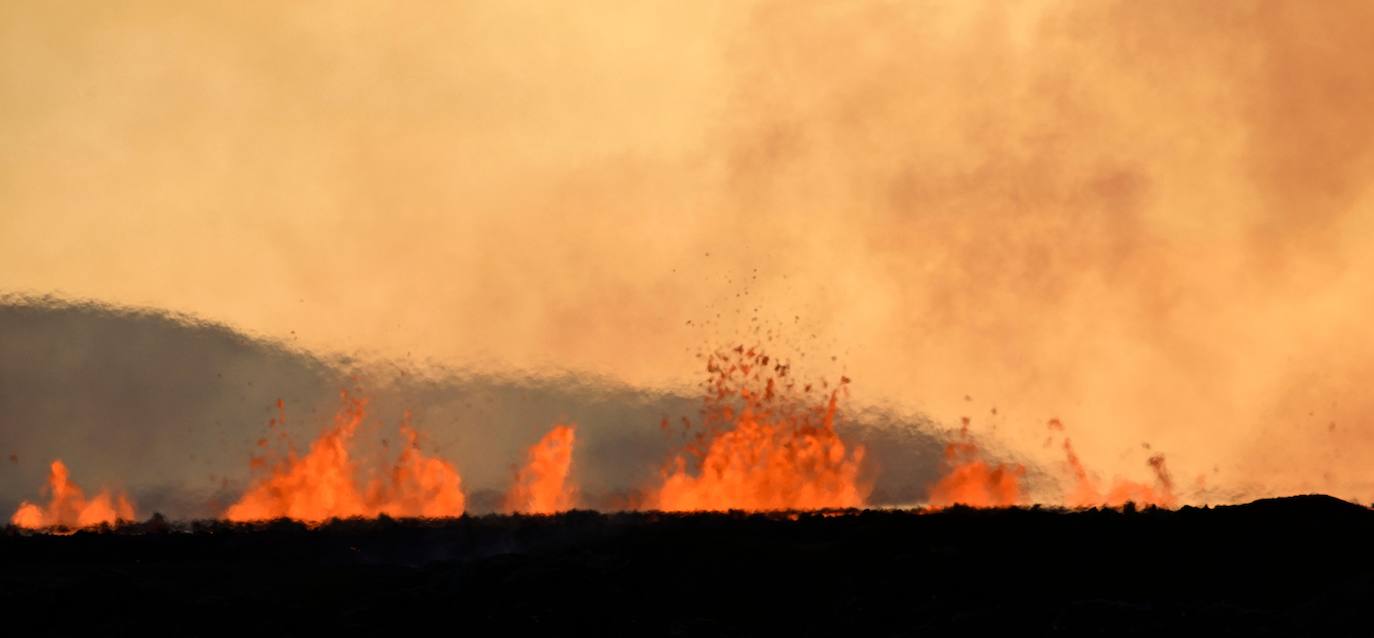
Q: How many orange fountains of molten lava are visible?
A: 6